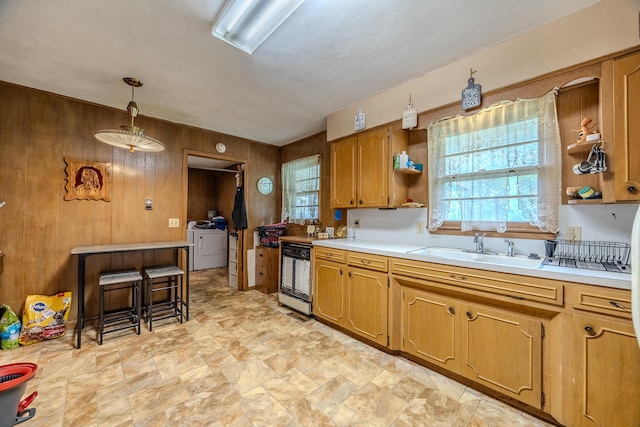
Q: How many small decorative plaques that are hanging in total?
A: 3